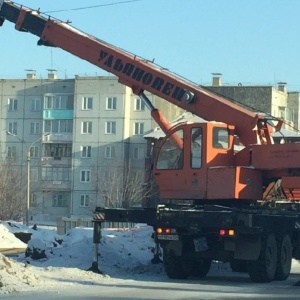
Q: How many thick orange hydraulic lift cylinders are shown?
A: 1